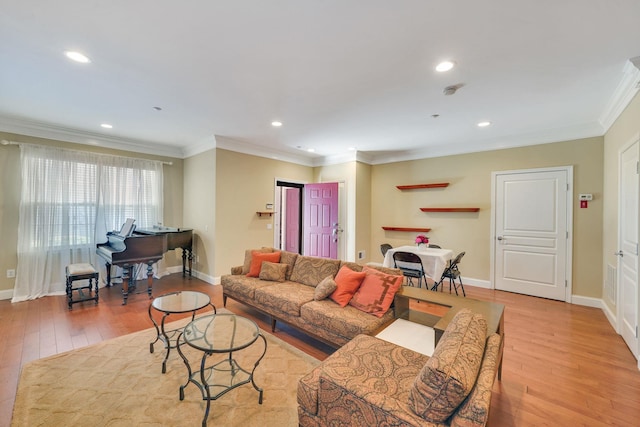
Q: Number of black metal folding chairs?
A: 4